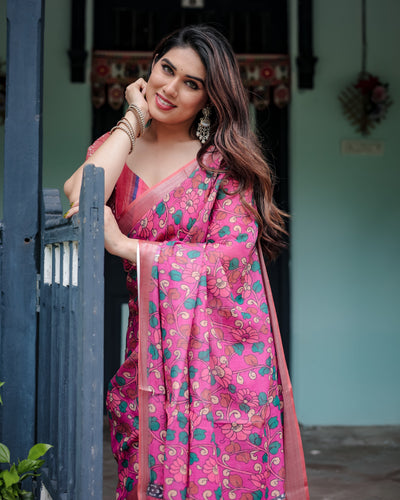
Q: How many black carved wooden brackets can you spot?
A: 2